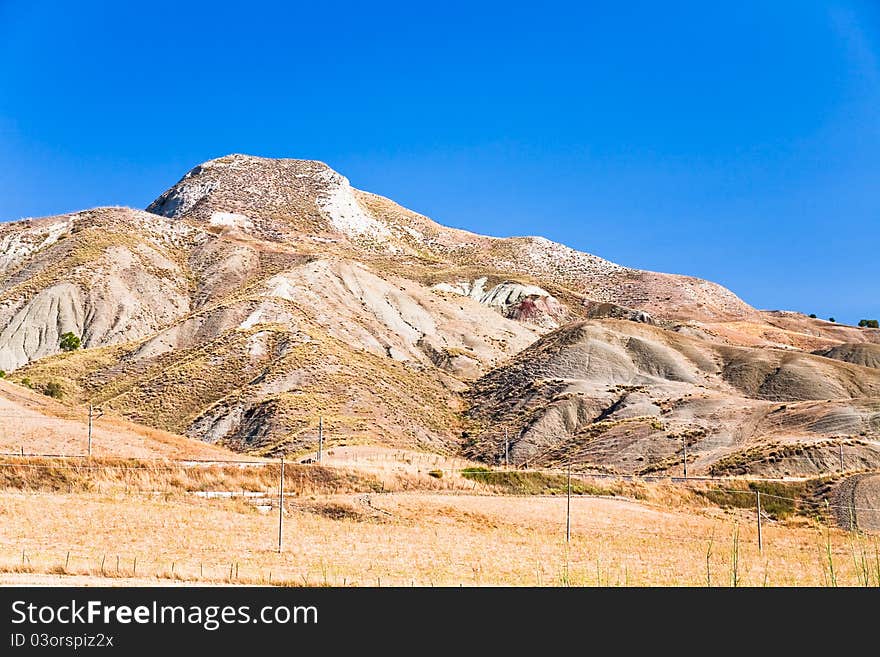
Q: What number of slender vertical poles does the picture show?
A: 8